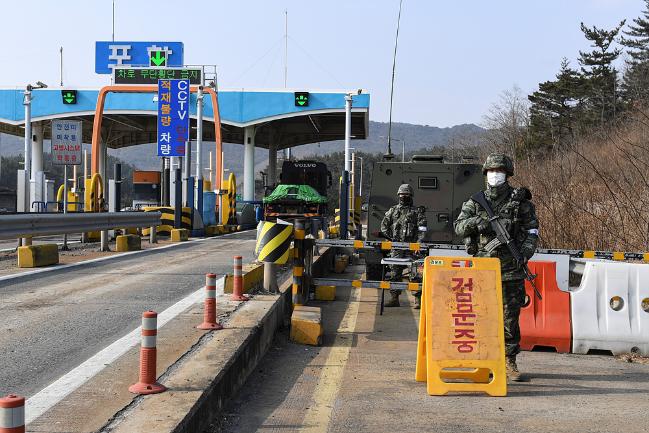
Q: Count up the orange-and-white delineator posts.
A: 4